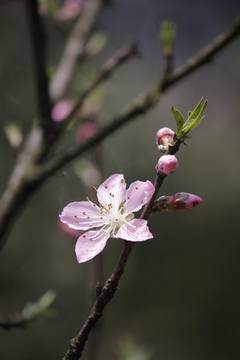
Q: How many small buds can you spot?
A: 3